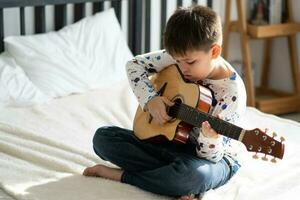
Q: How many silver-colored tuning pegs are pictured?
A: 6